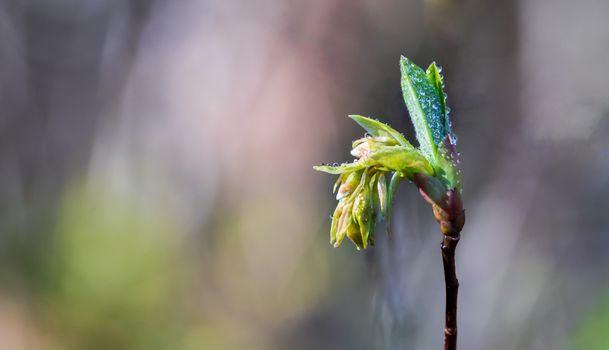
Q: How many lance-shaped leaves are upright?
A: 2